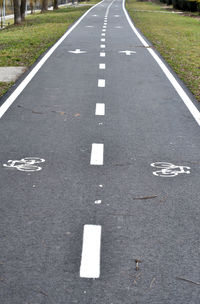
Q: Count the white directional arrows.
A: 2